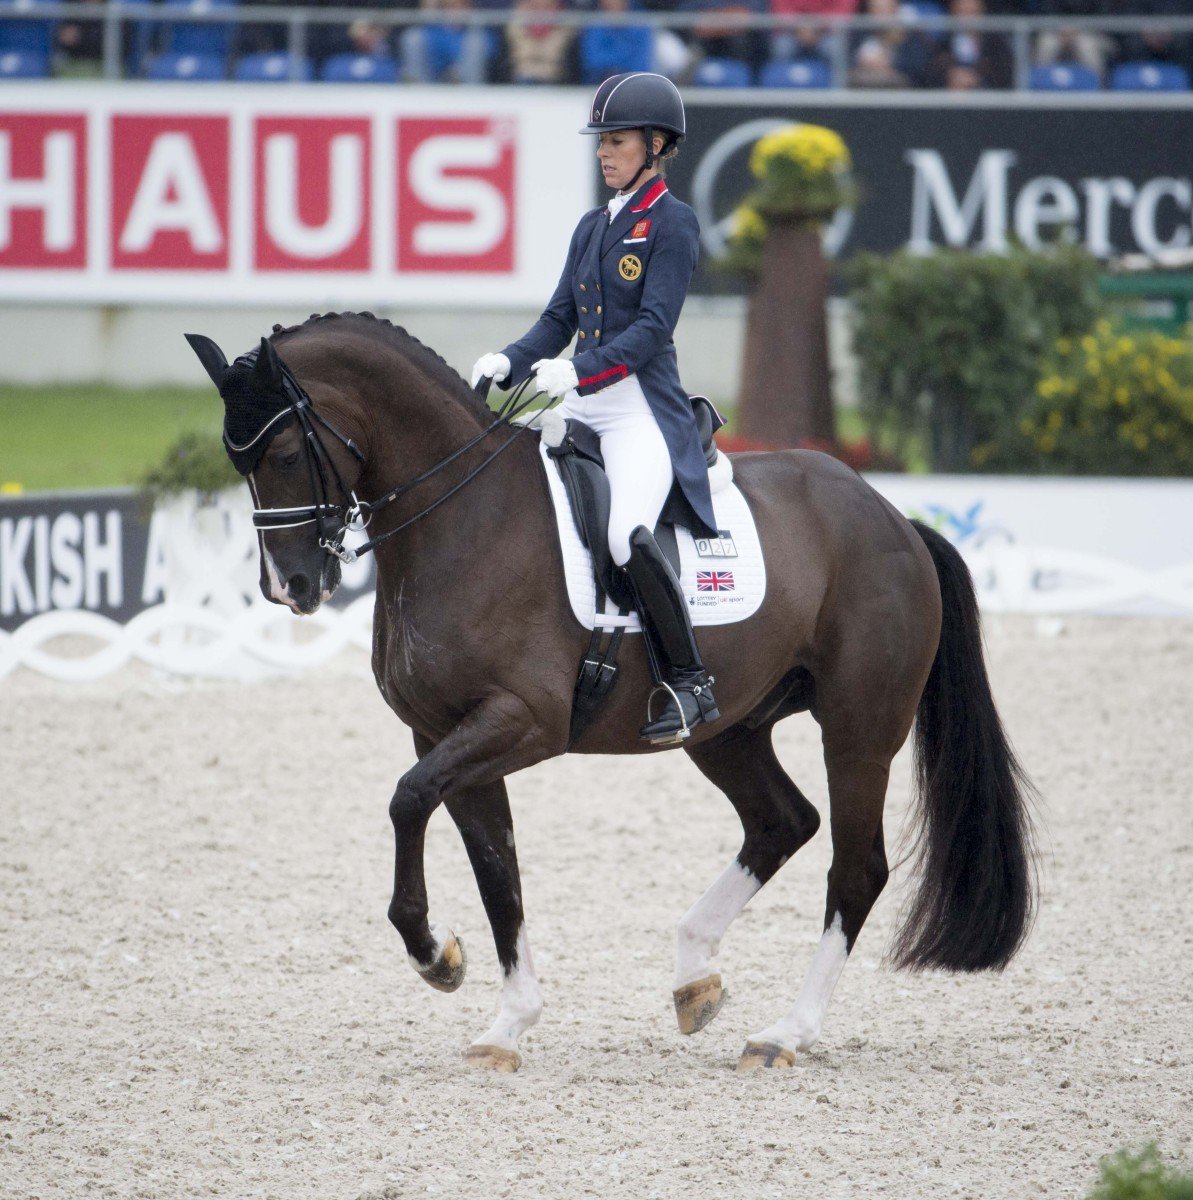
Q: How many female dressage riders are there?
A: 1